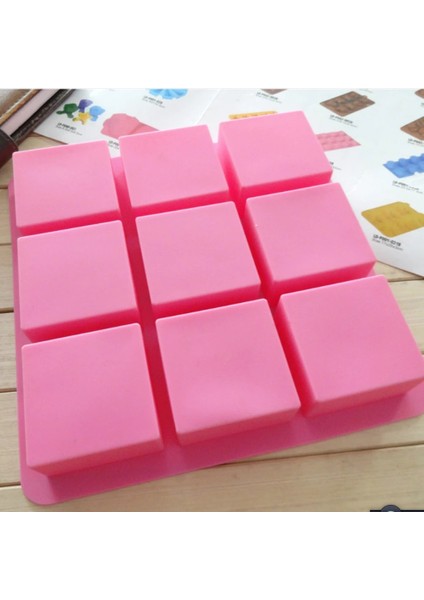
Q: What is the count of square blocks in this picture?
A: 9